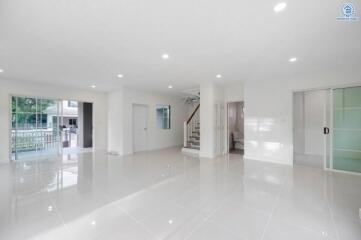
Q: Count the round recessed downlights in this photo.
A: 8